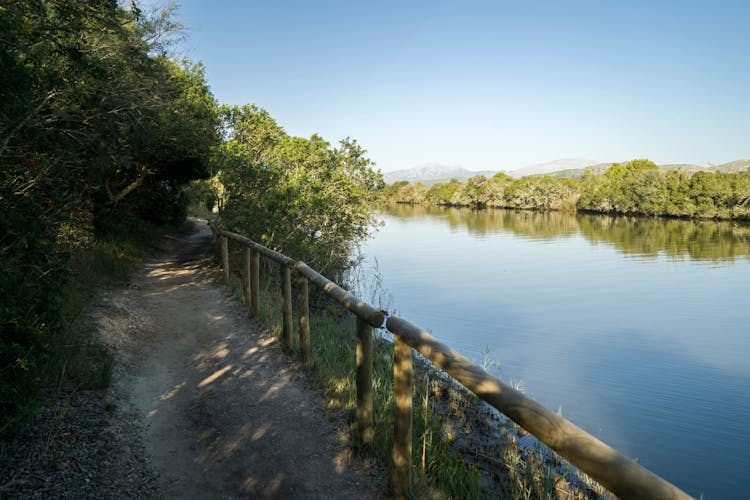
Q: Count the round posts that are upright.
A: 7